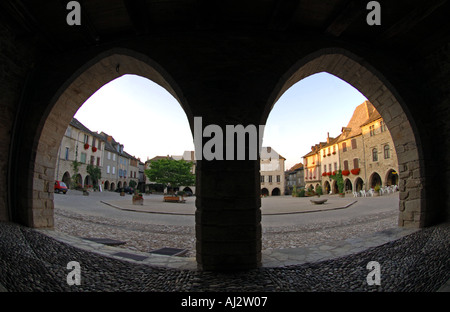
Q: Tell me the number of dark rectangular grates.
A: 3